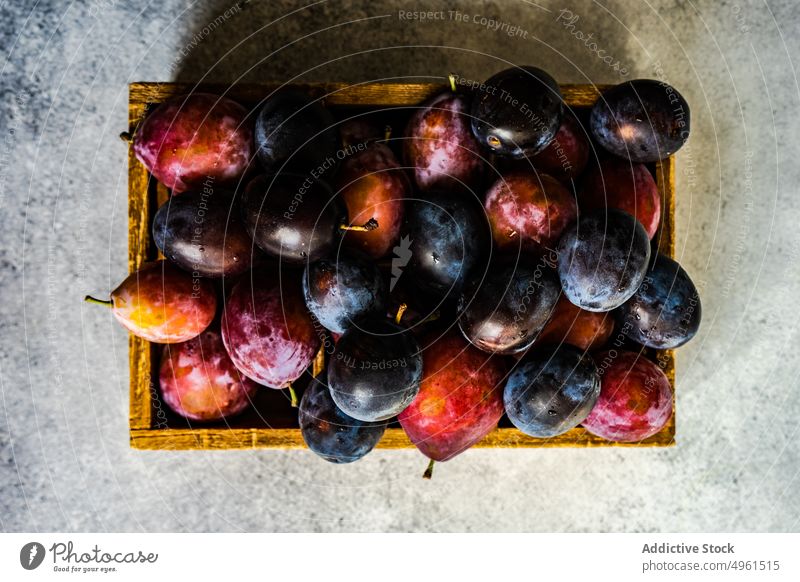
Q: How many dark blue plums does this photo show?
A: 13